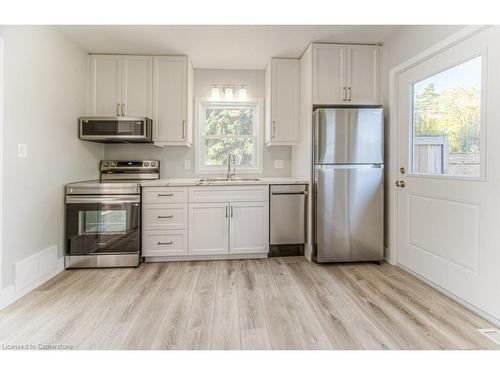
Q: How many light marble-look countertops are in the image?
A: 1